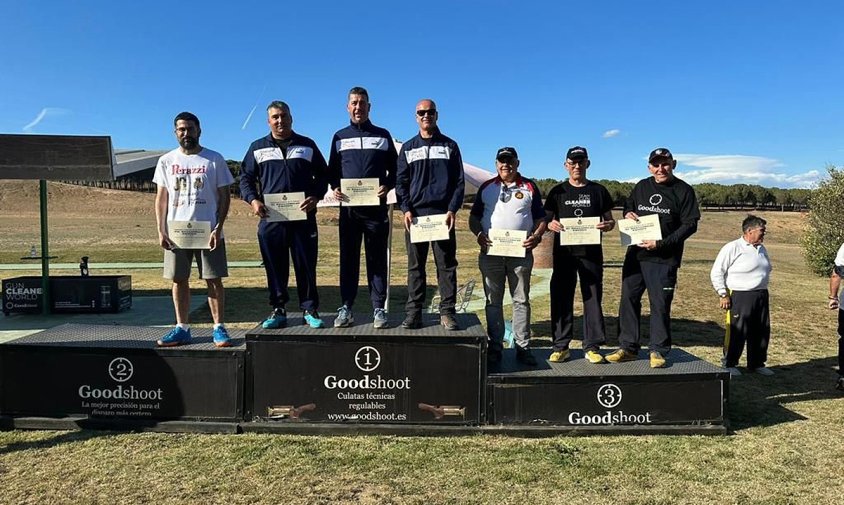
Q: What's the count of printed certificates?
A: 7